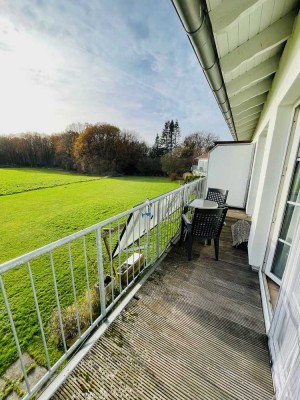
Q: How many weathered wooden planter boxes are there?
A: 2